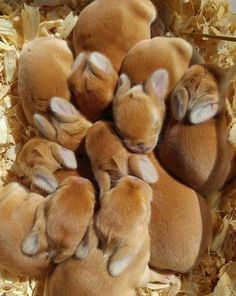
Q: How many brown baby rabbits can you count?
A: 8